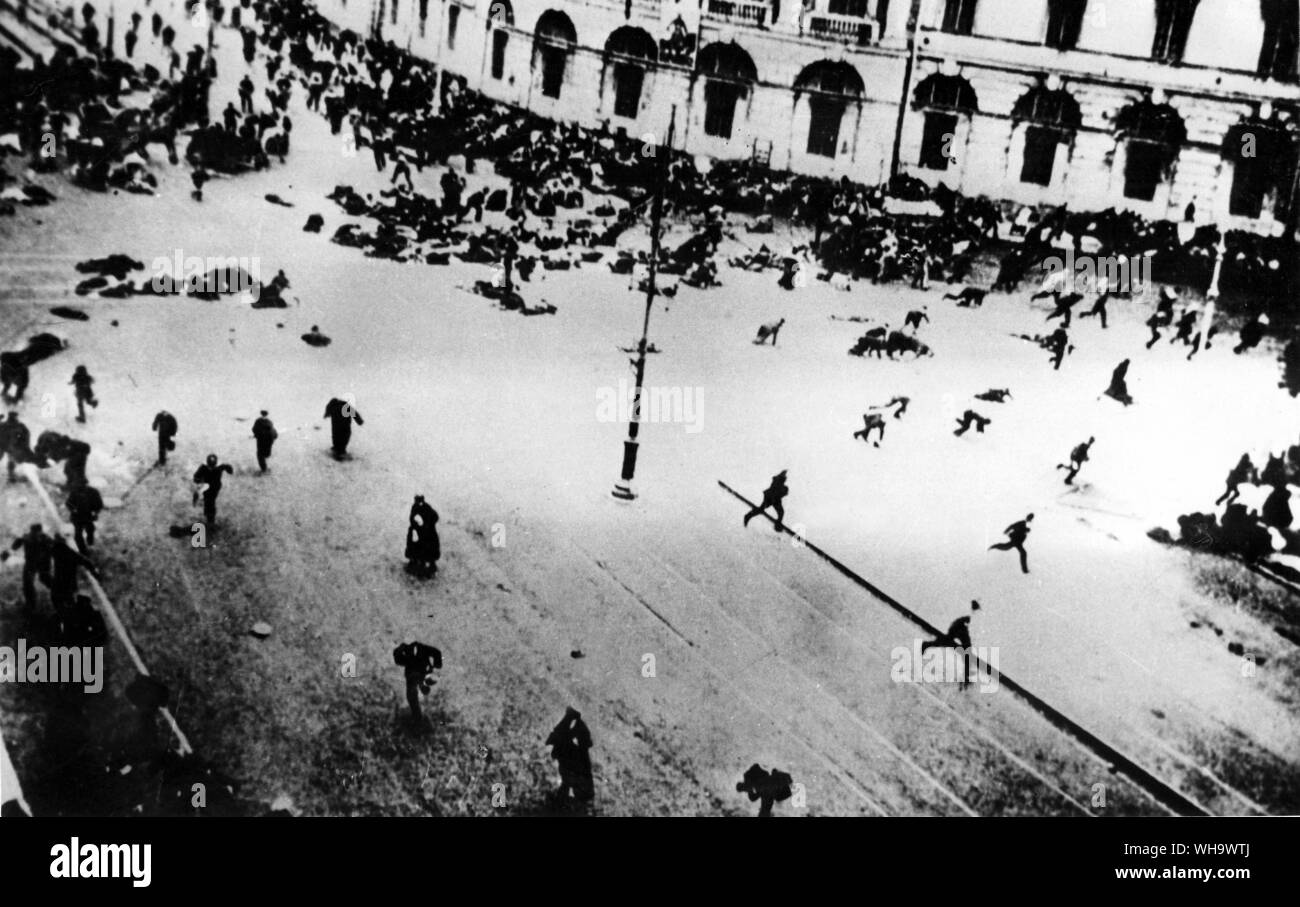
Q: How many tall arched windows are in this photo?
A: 9